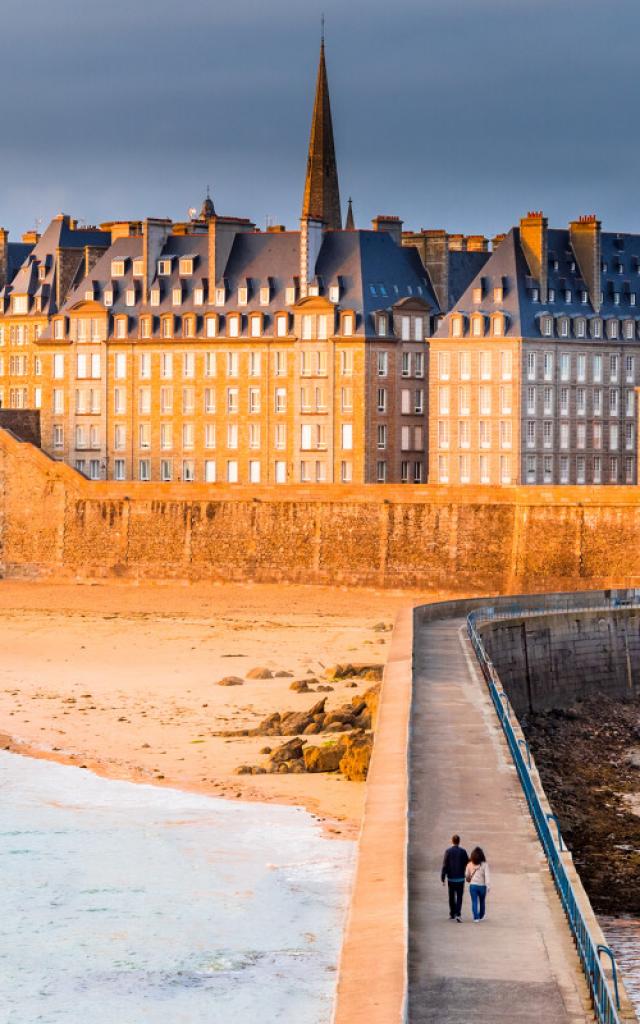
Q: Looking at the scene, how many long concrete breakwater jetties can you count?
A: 1